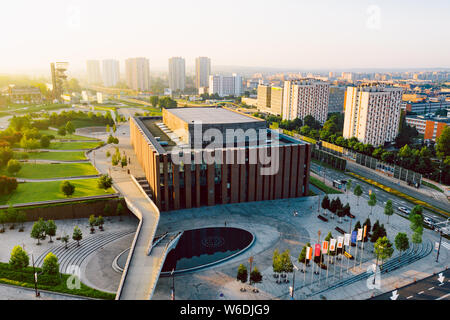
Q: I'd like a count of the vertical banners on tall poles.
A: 9